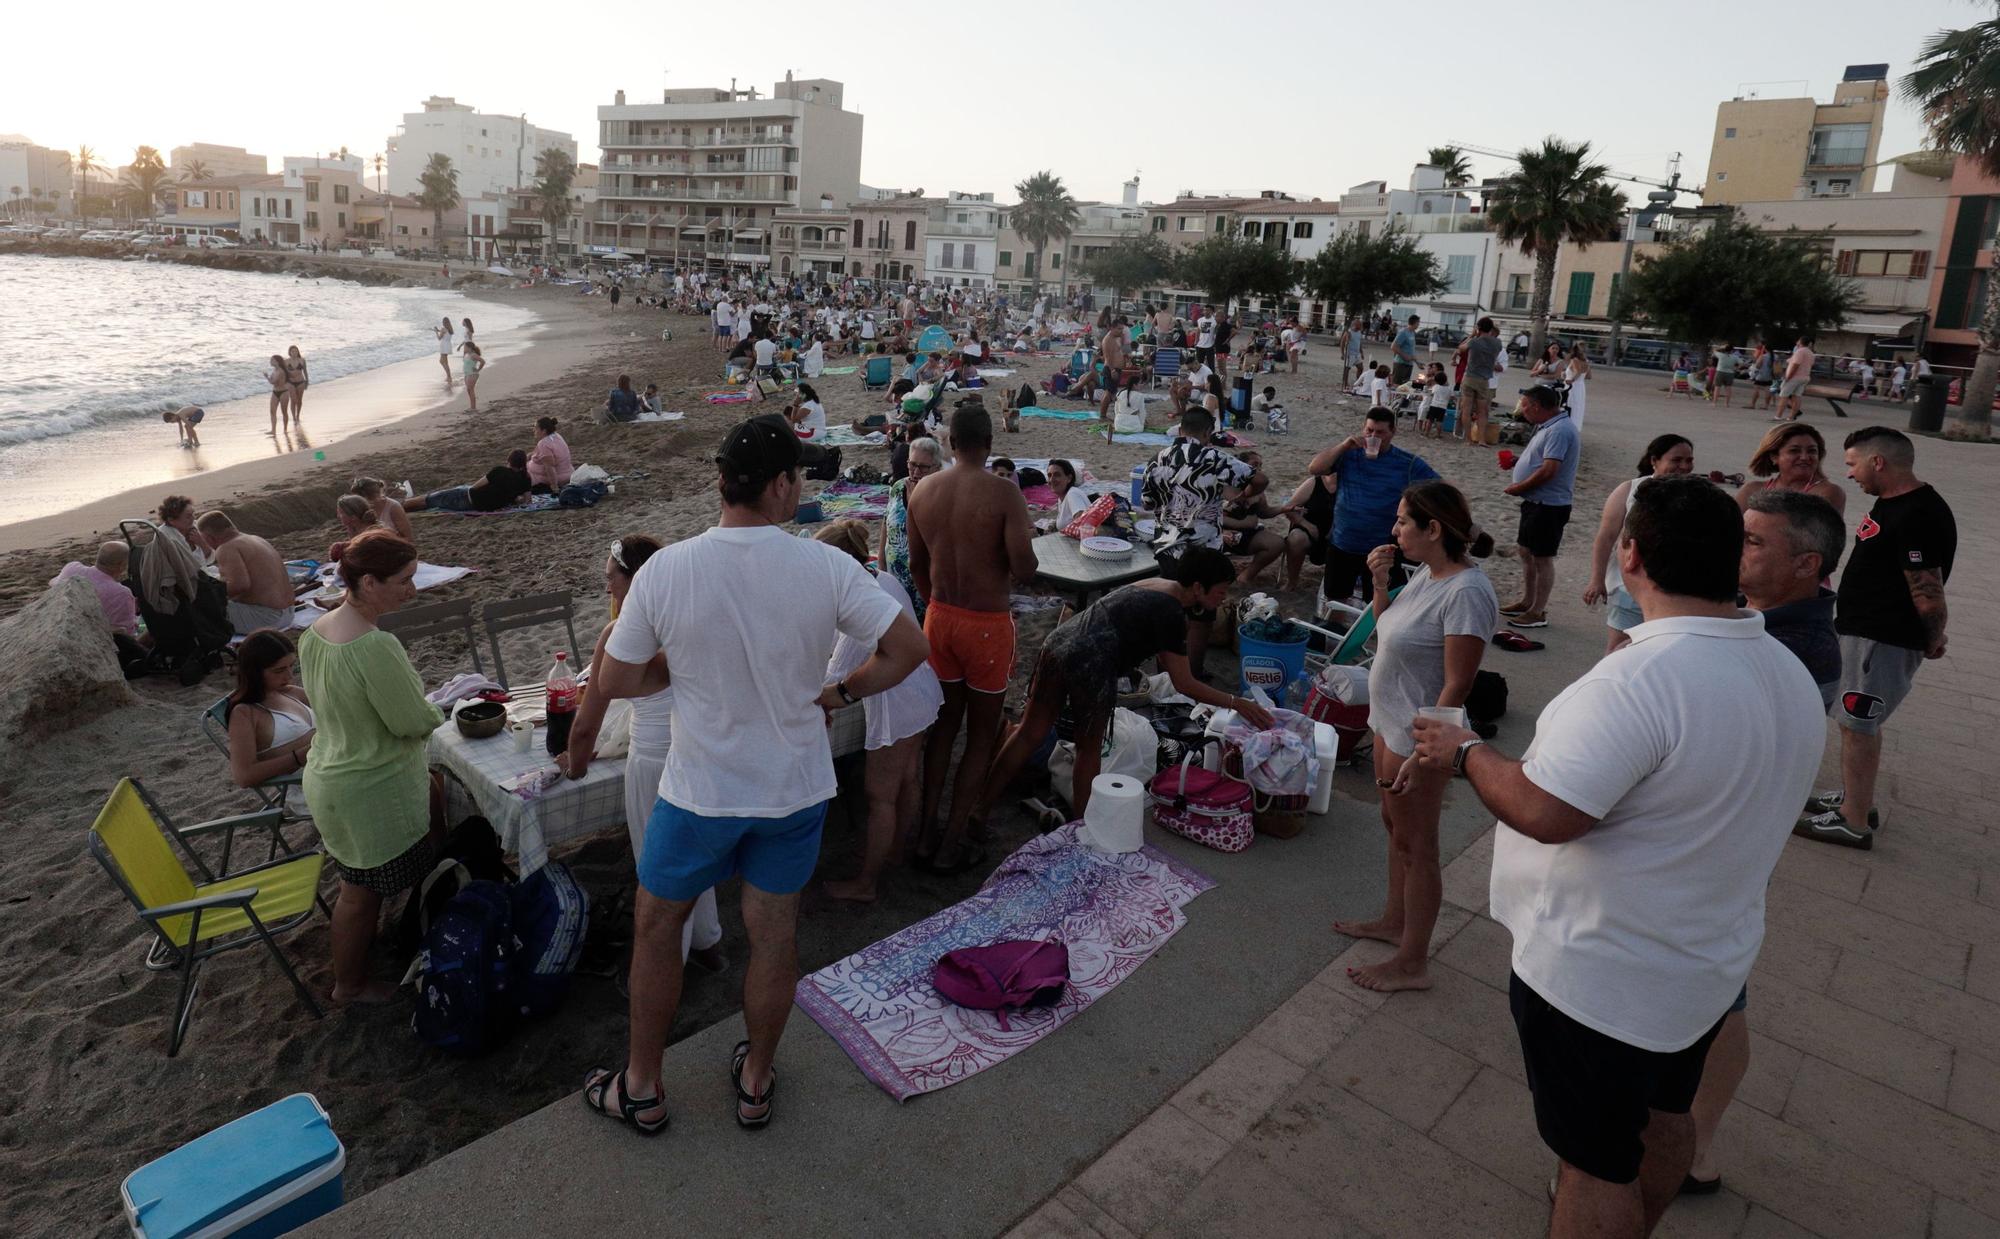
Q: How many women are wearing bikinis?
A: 3